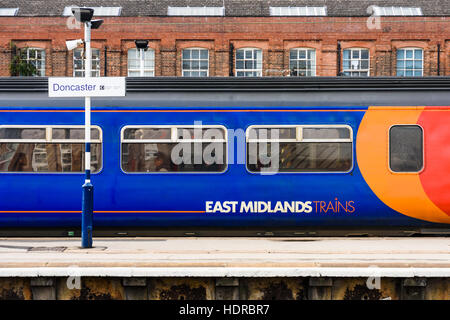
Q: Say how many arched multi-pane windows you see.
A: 8